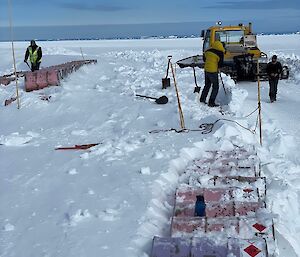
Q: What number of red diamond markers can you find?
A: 3